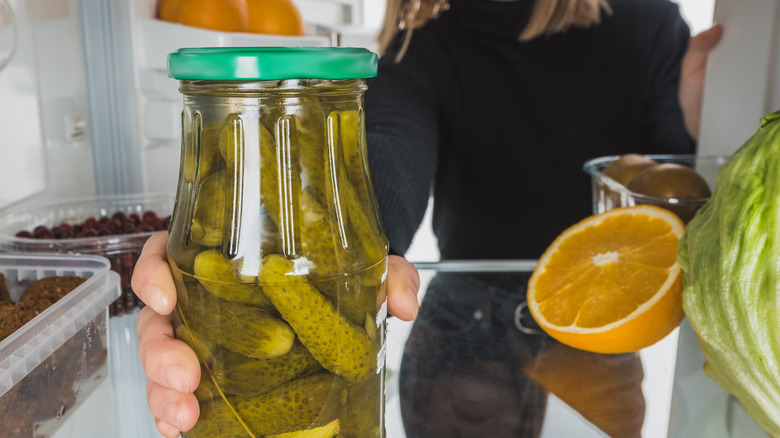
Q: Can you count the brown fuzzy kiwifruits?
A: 2